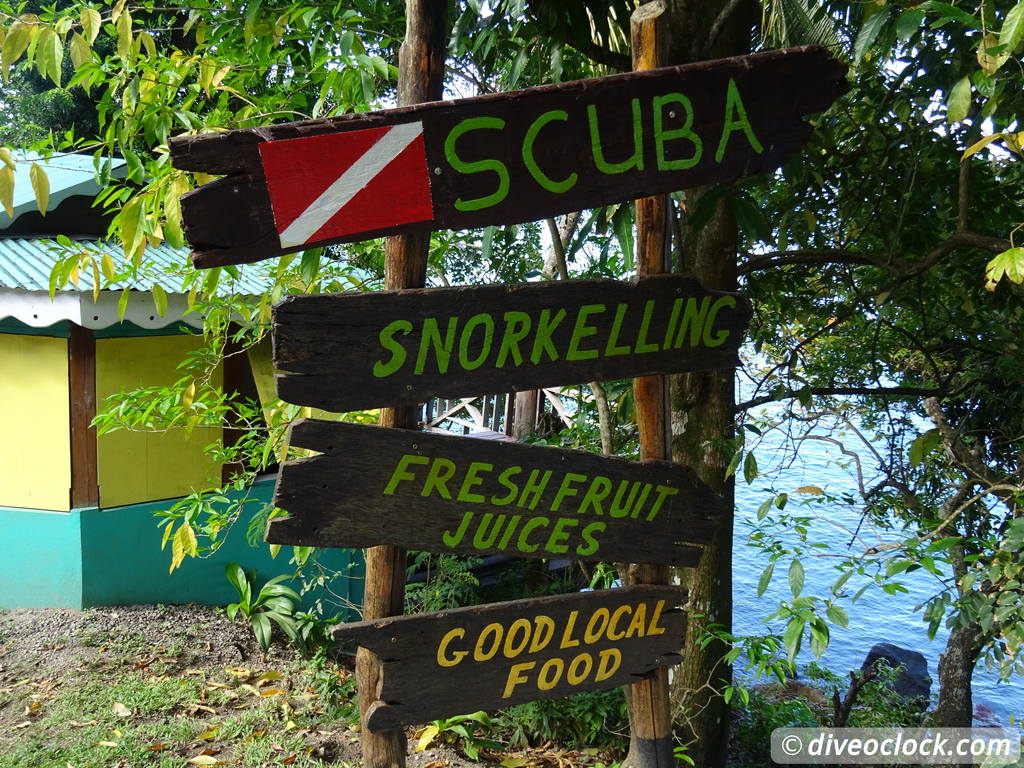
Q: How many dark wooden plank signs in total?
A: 4